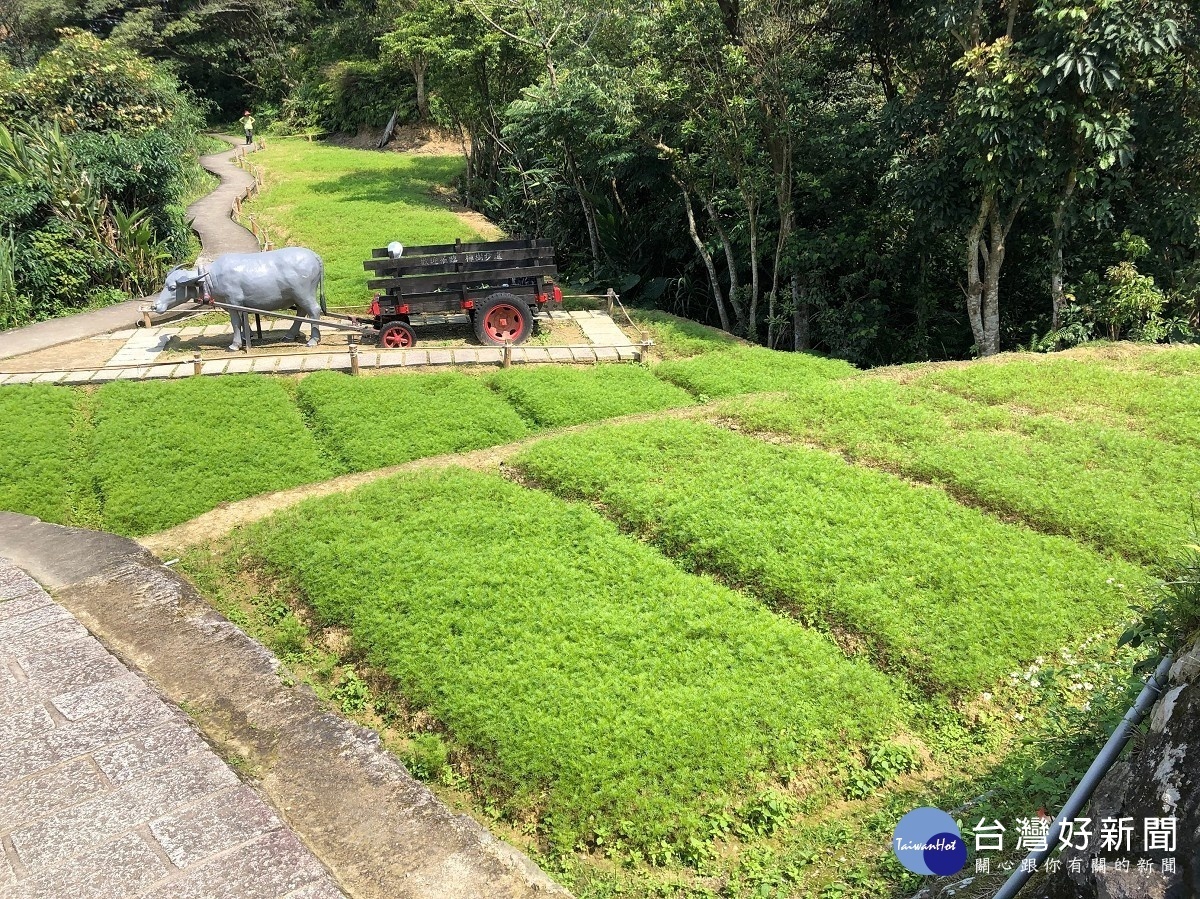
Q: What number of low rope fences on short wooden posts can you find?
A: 2